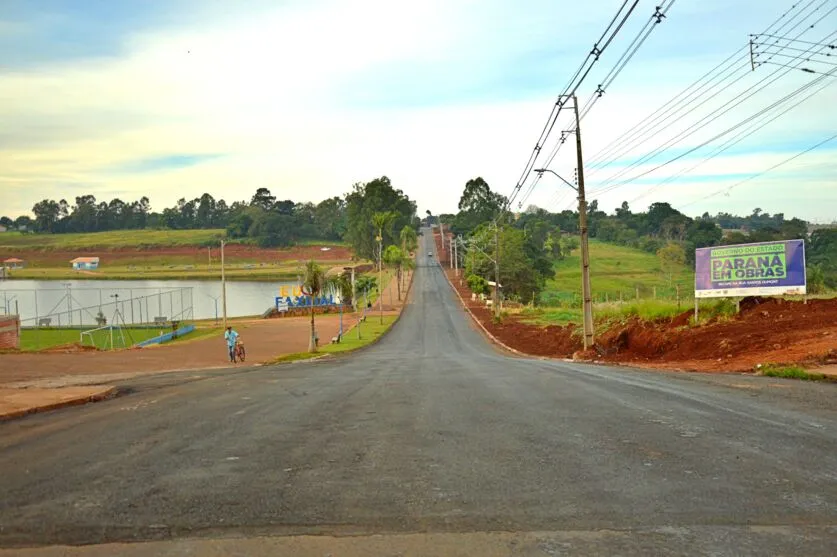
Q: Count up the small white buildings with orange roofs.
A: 2